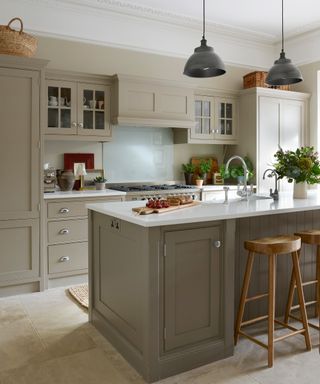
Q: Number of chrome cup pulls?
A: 3